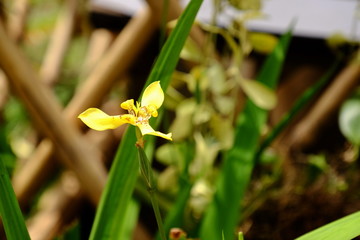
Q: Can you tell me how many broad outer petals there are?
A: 3